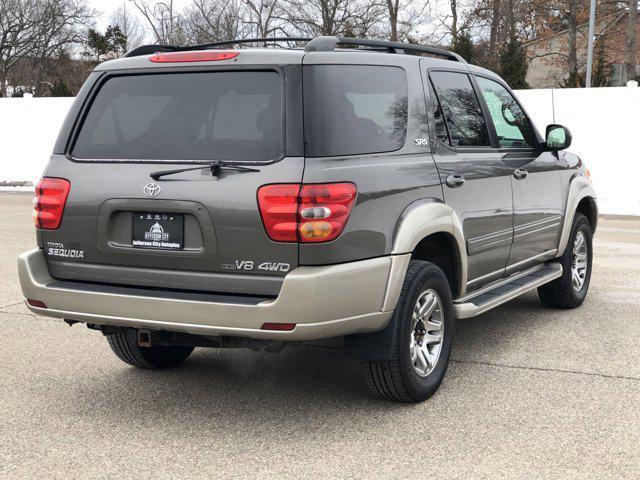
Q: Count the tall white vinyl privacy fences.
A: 1